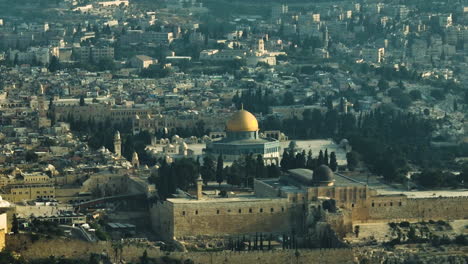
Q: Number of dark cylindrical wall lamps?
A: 0